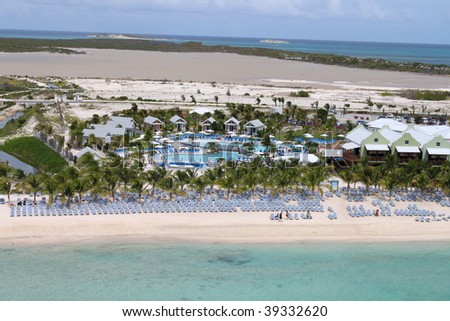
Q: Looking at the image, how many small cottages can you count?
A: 5